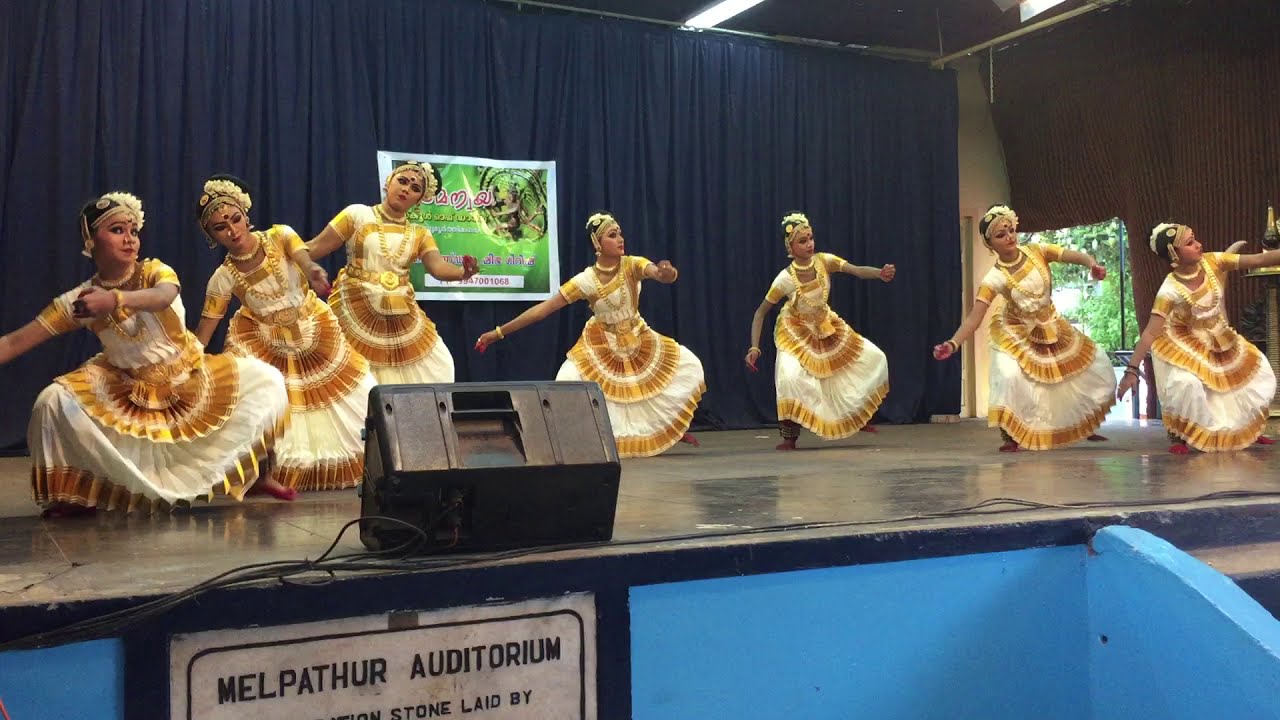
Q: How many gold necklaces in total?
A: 14